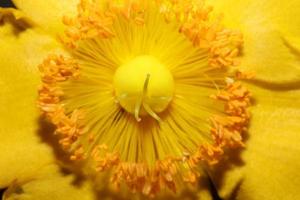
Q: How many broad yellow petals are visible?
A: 5